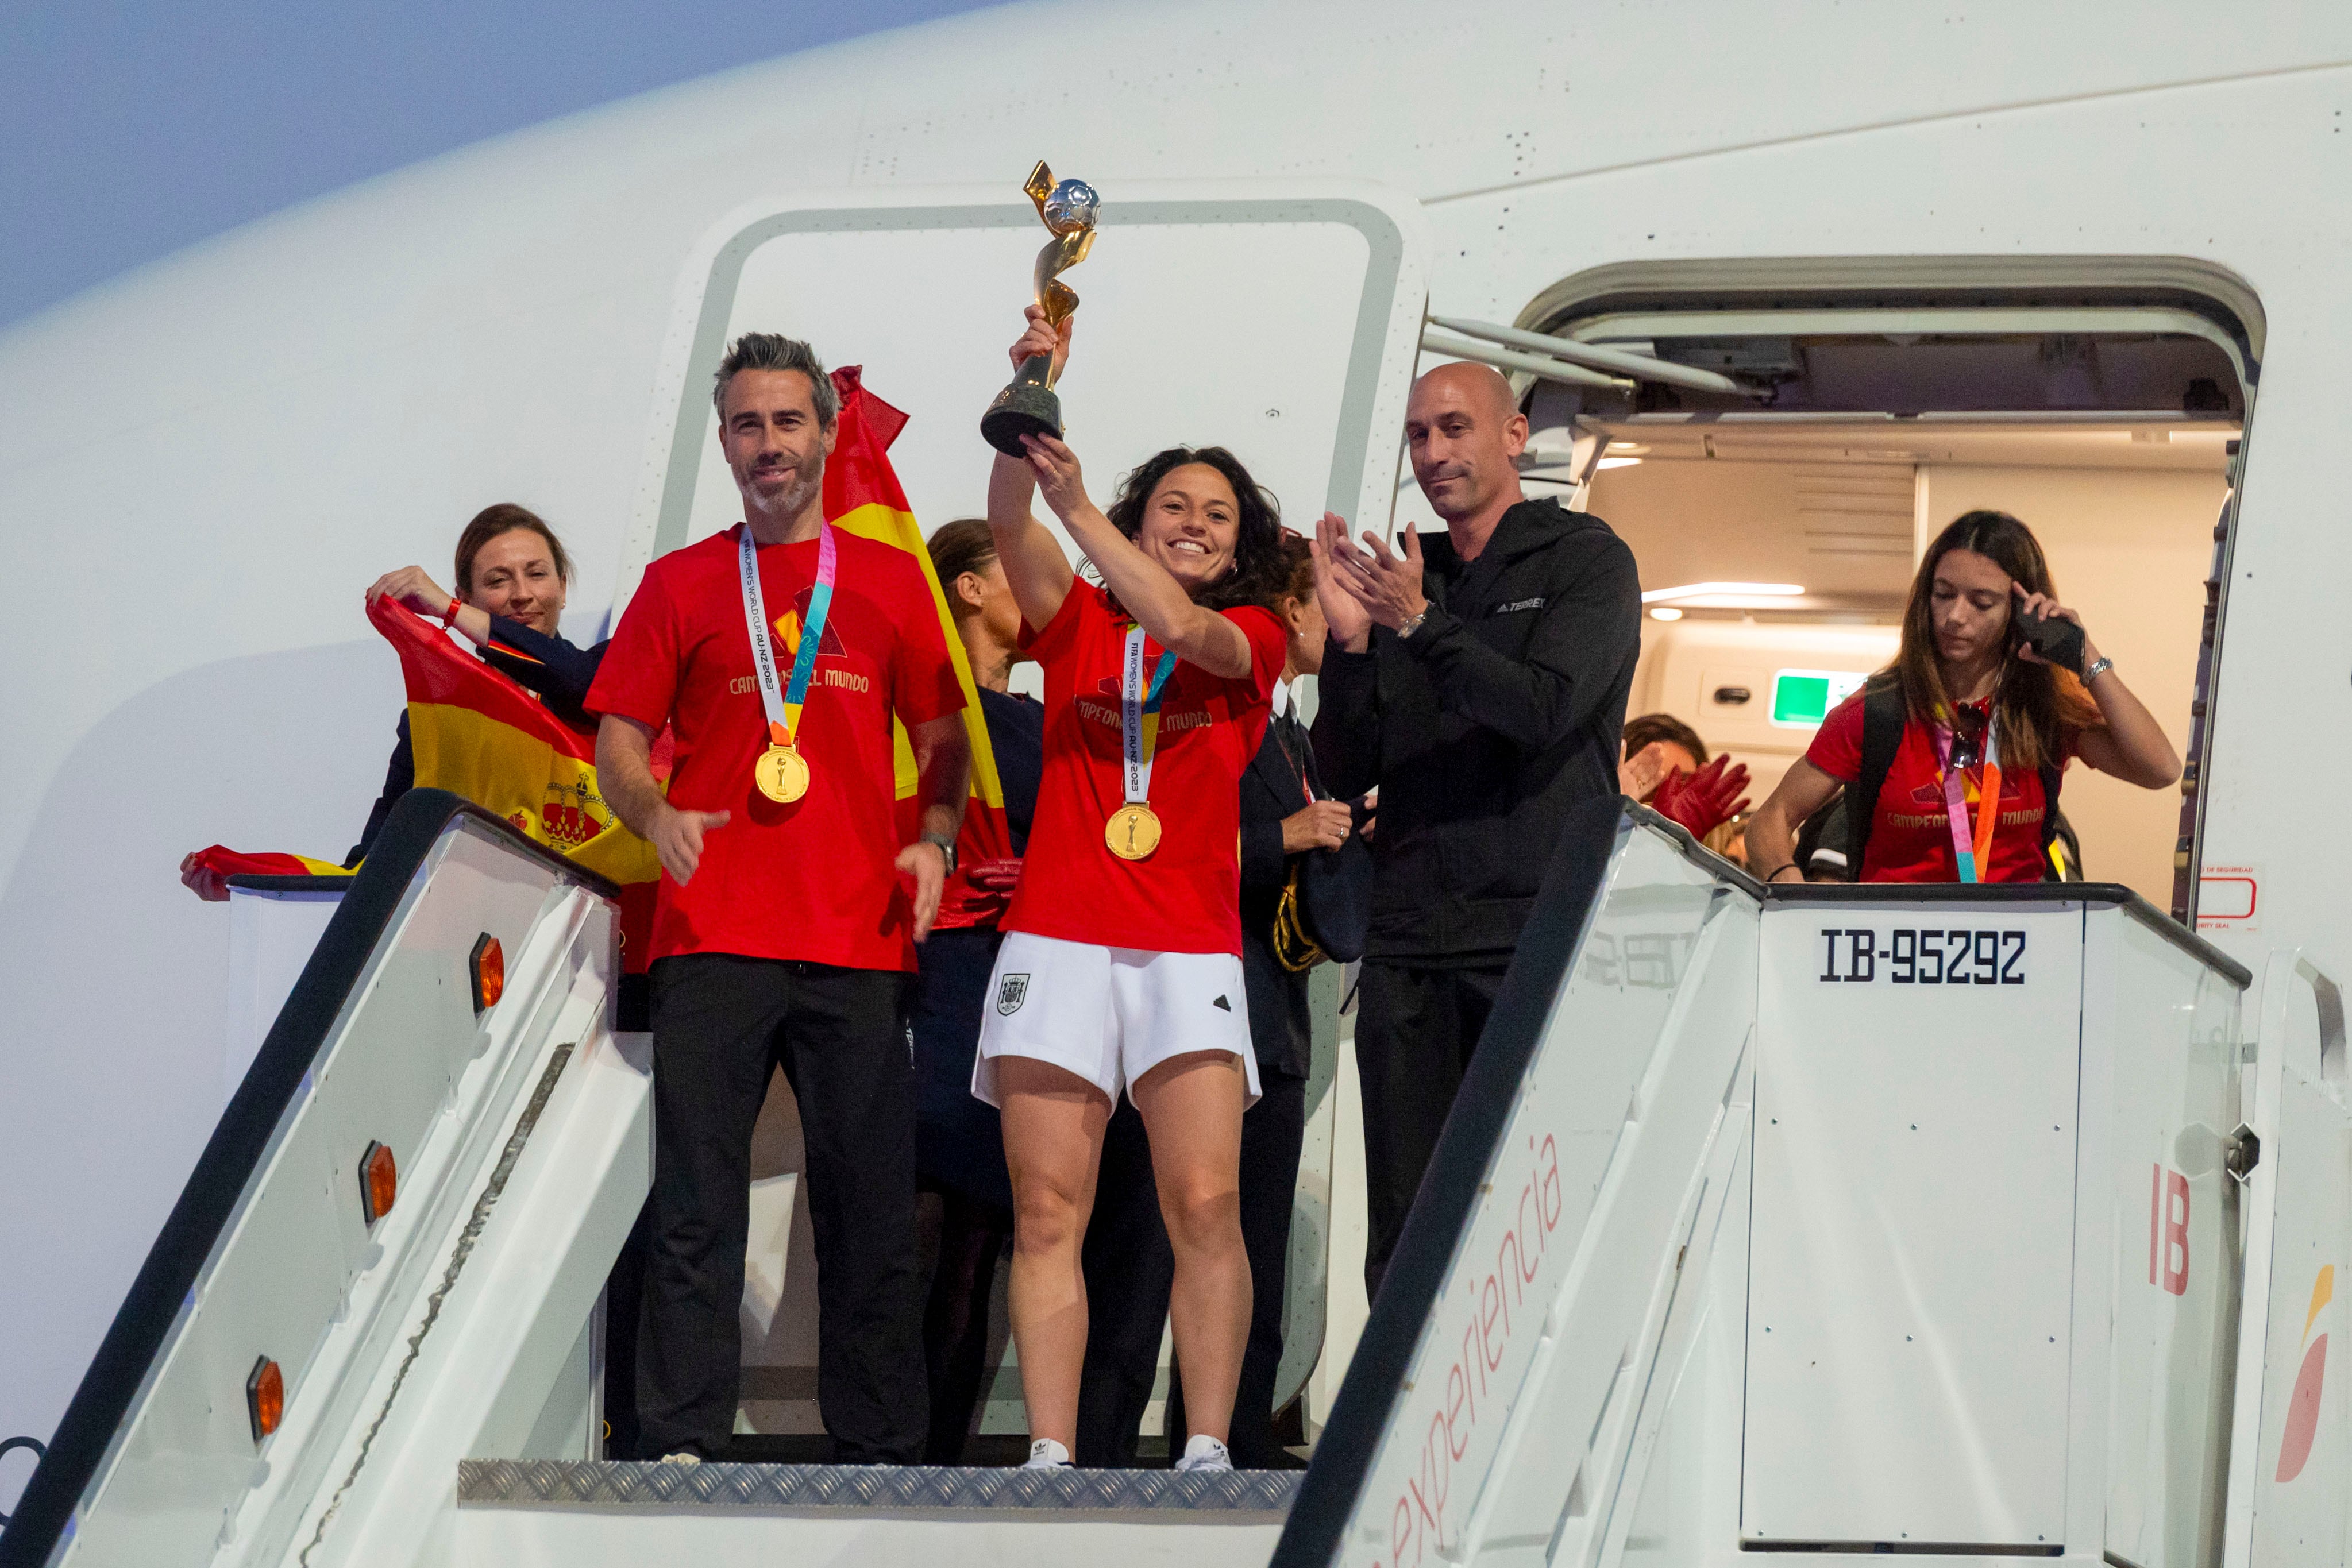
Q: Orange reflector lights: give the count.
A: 3